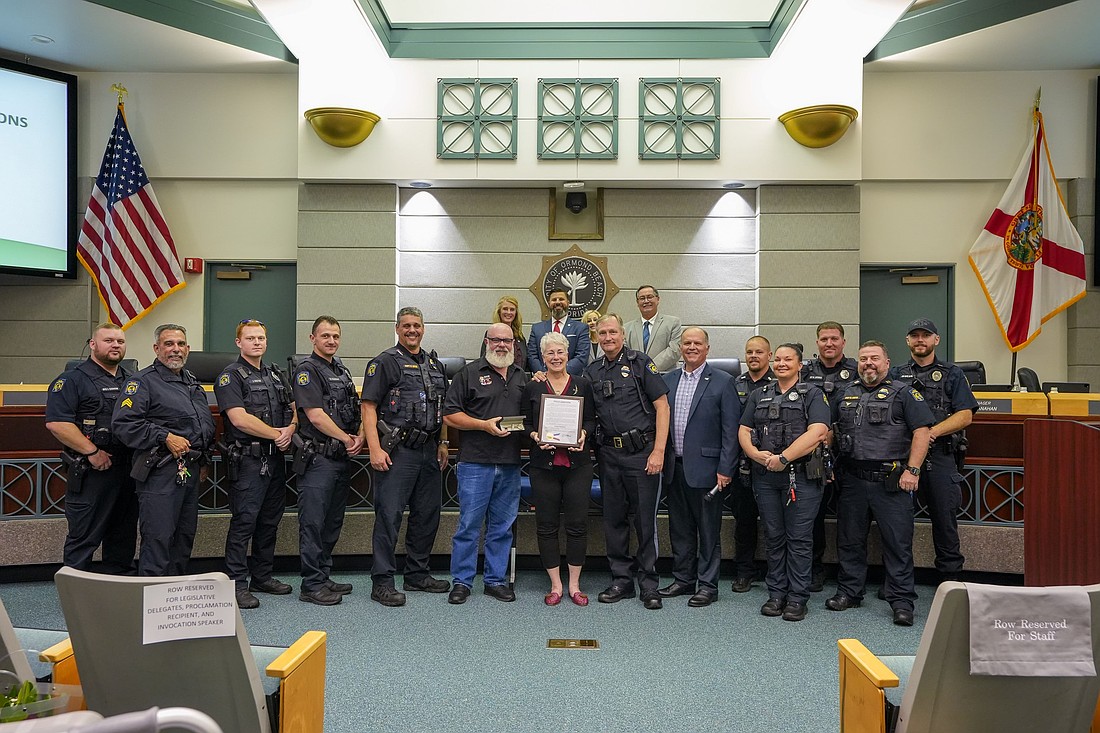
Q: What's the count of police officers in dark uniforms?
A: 11